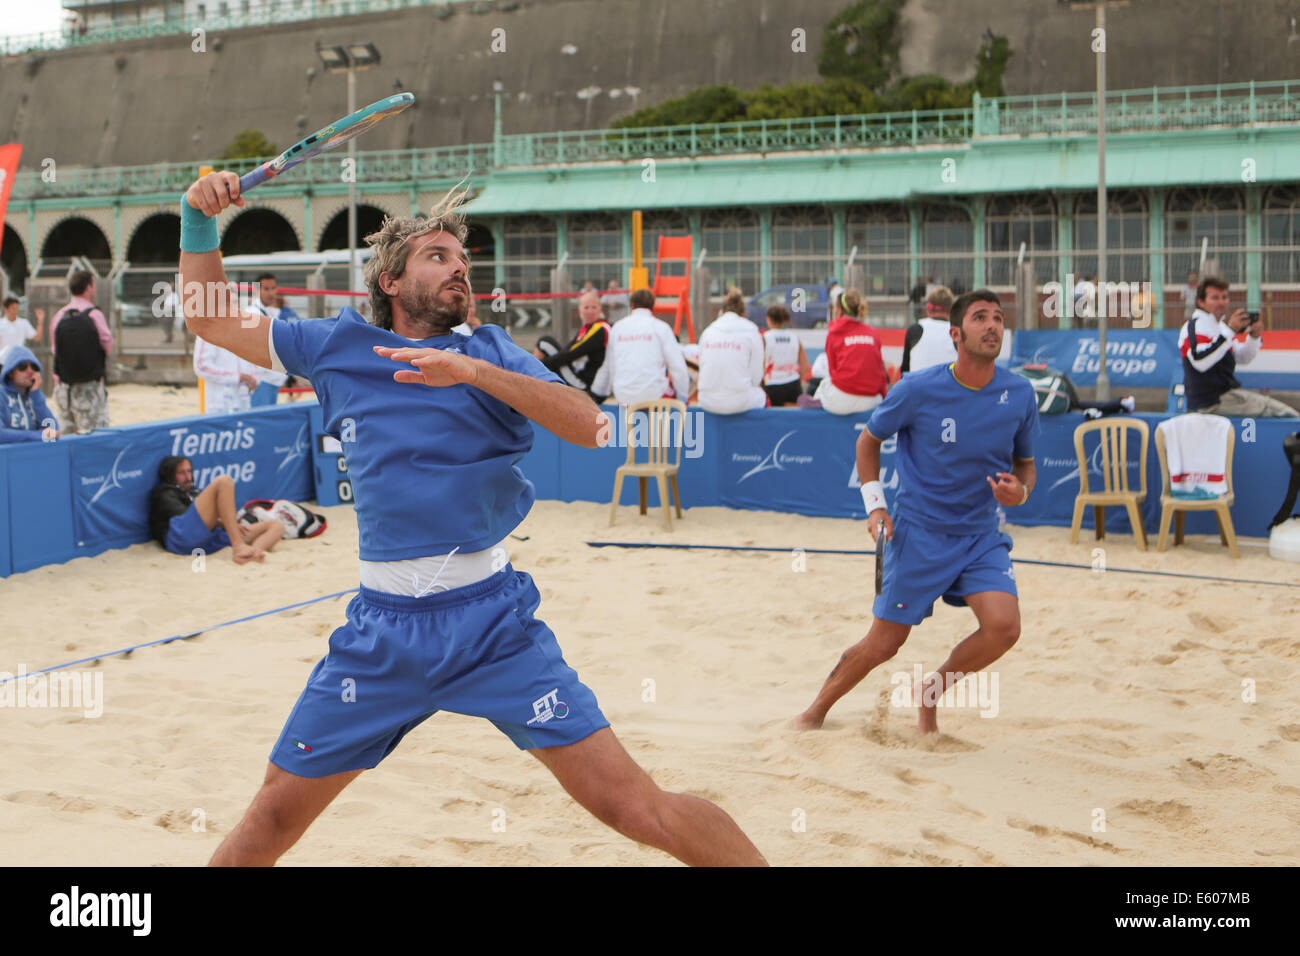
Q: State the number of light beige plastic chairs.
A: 3